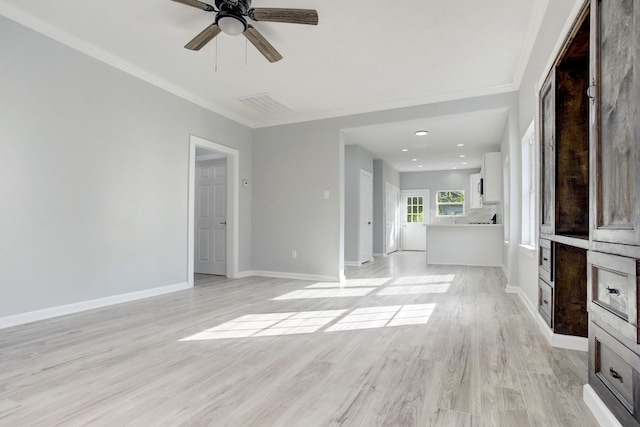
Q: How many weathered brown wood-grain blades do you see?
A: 4